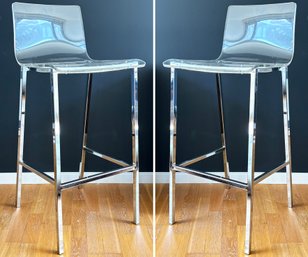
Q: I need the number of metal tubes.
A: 14